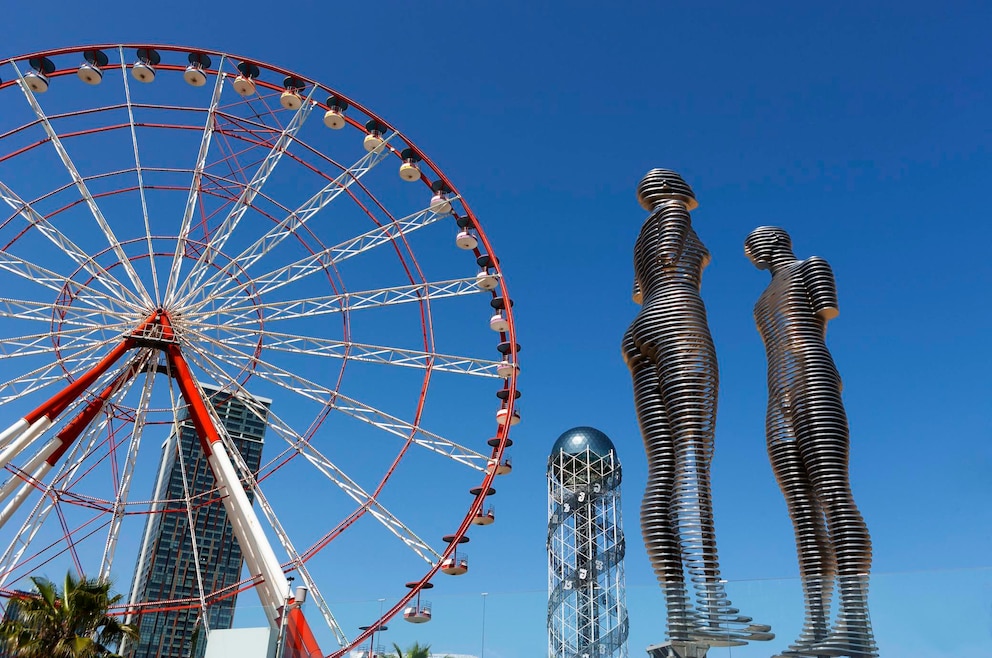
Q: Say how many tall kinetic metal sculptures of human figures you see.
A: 2